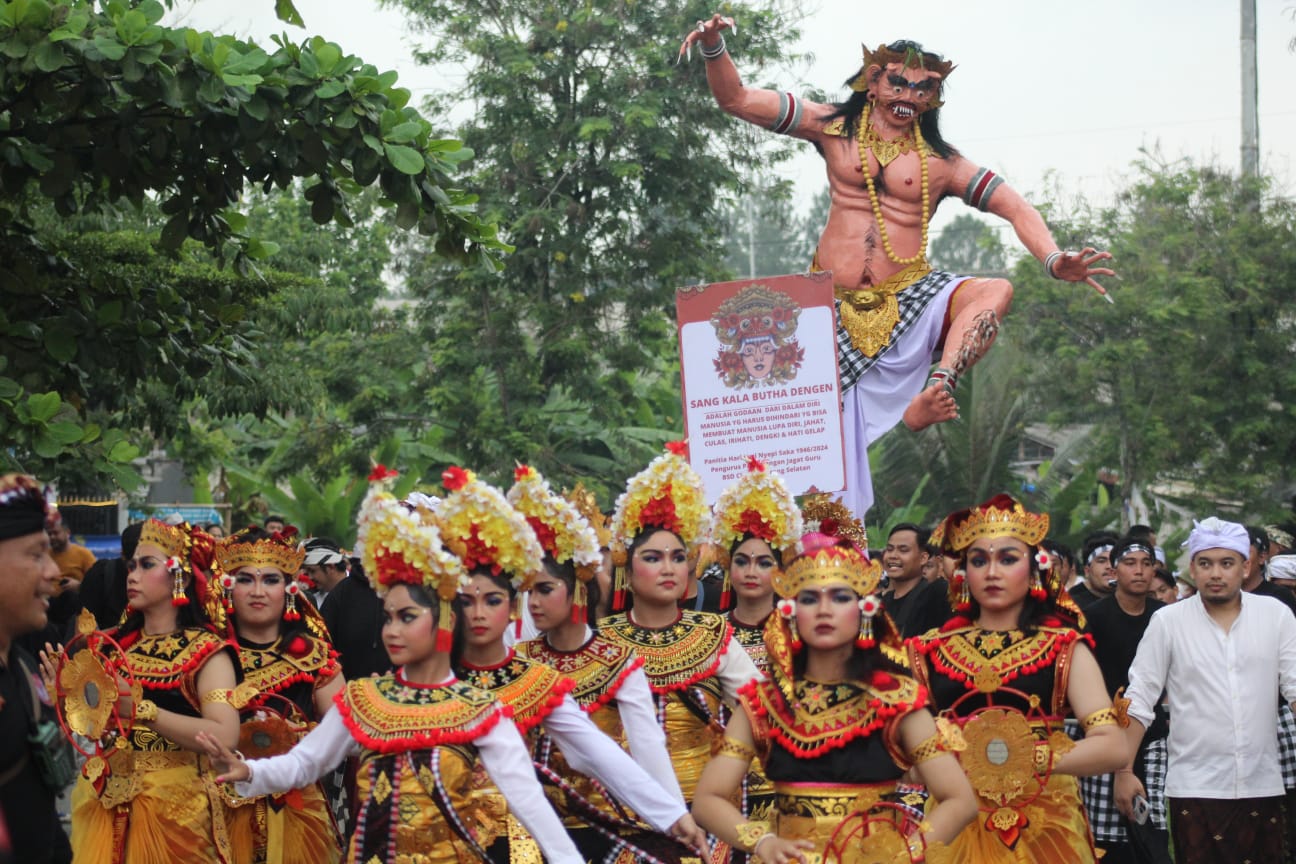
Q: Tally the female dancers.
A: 9